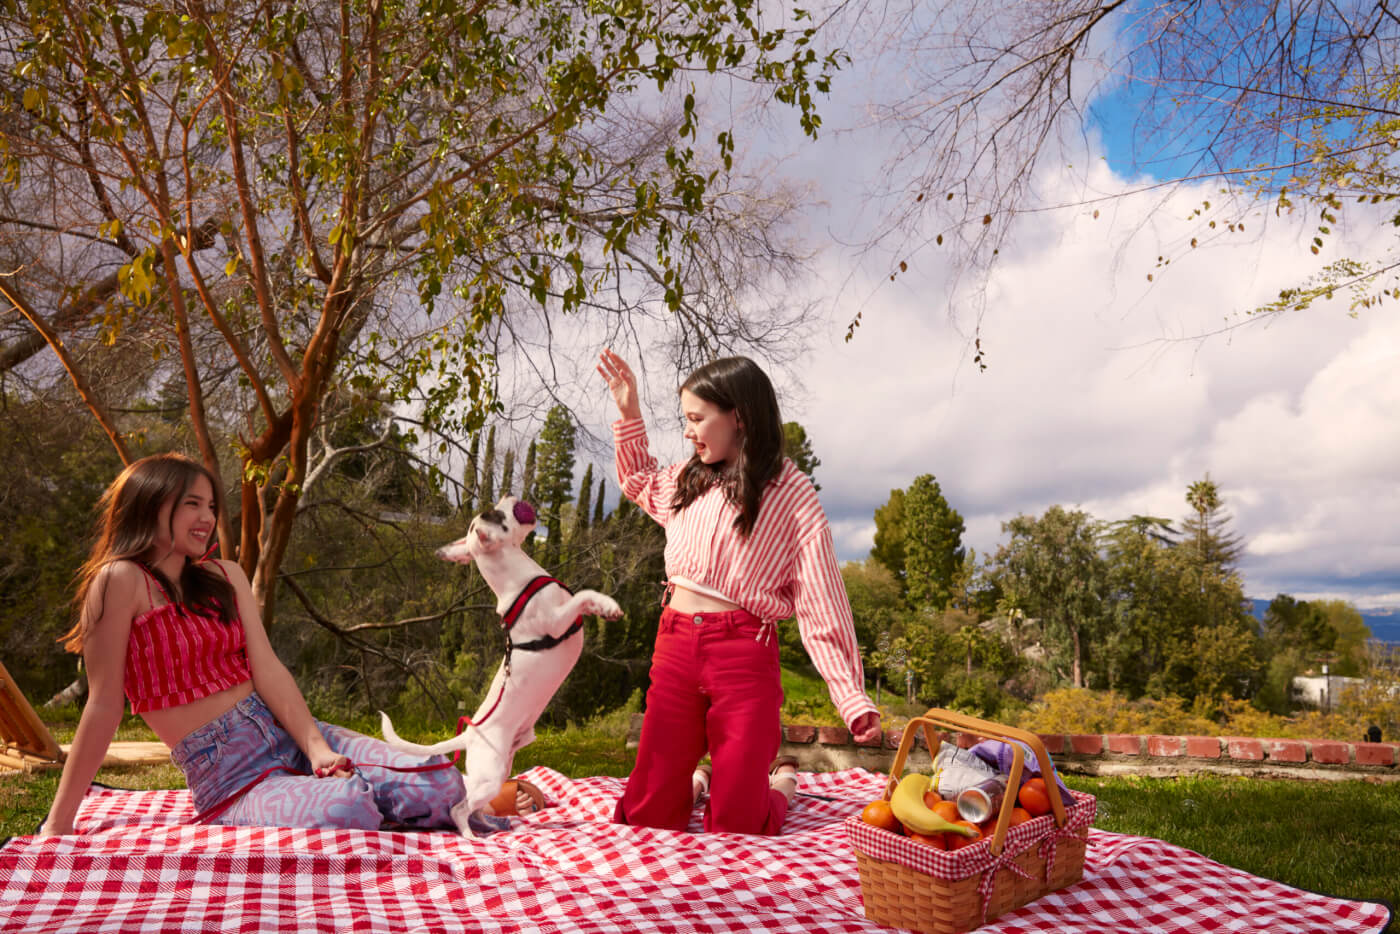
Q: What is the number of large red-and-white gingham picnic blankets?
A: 1